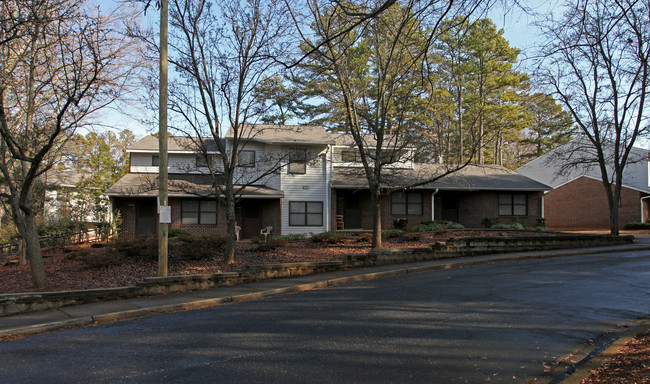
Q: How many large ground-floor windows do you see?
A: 4